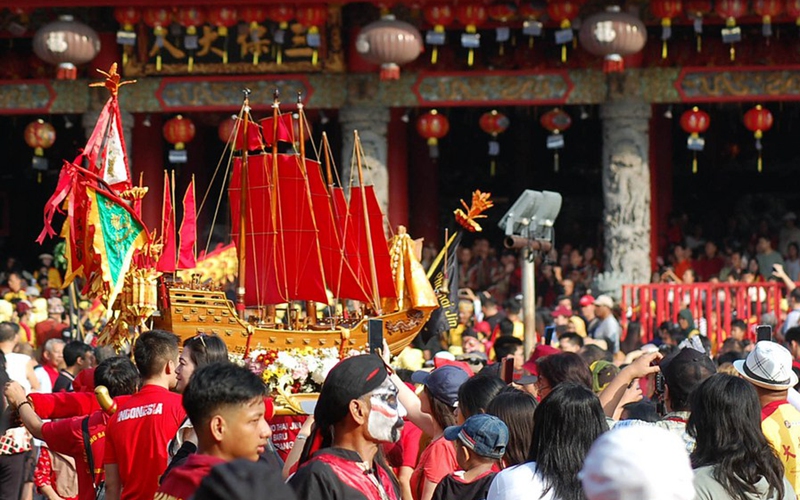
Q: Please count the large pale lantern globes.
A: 3